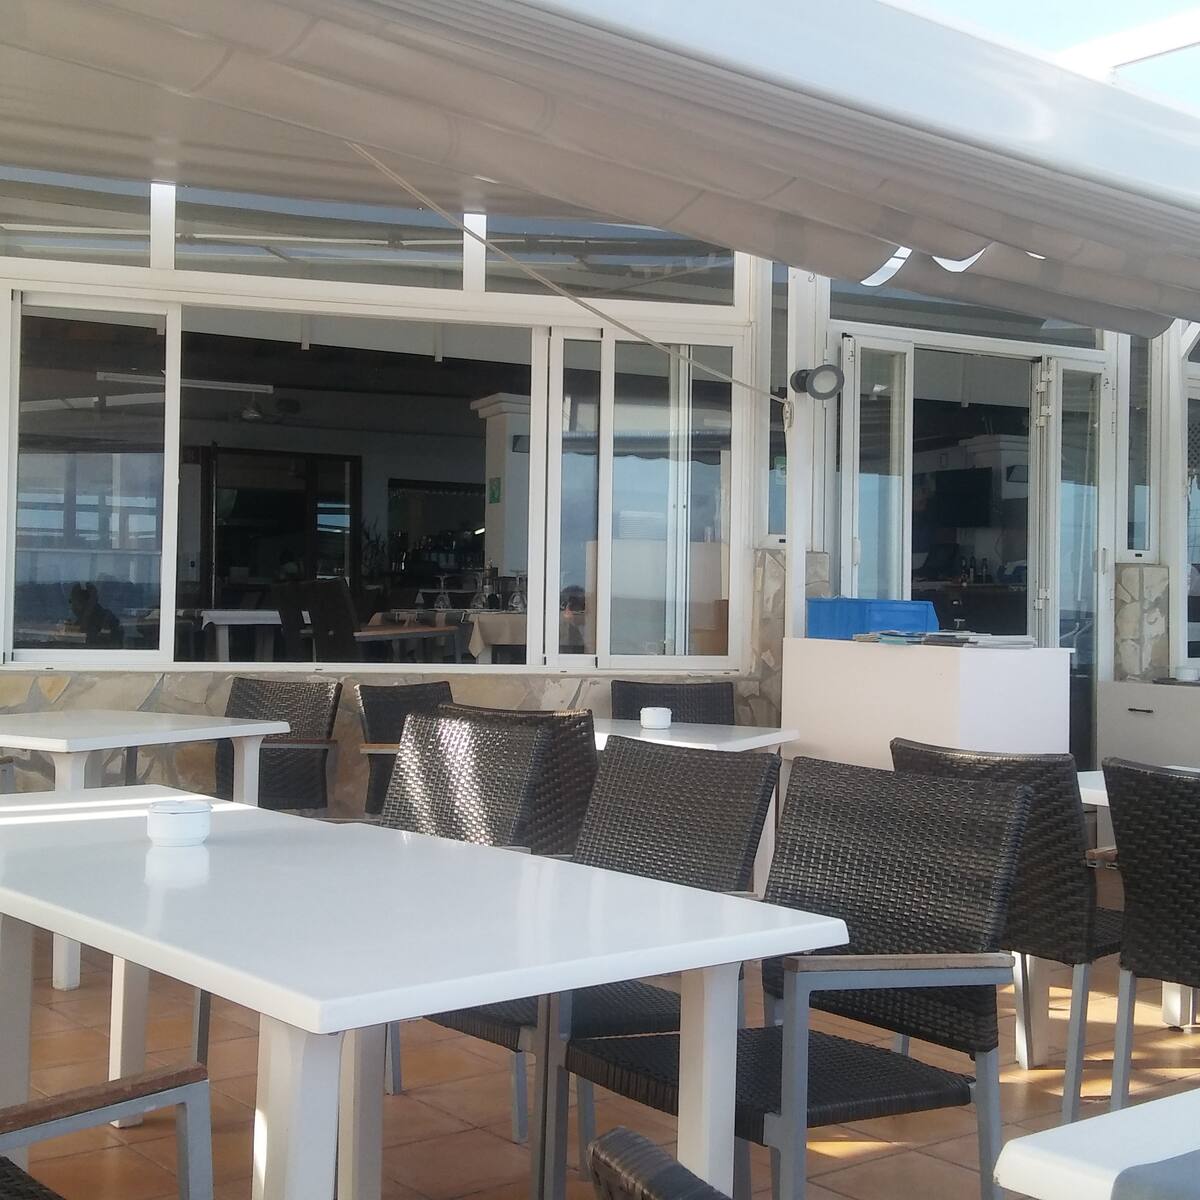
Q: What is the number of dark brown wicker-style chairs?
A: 11